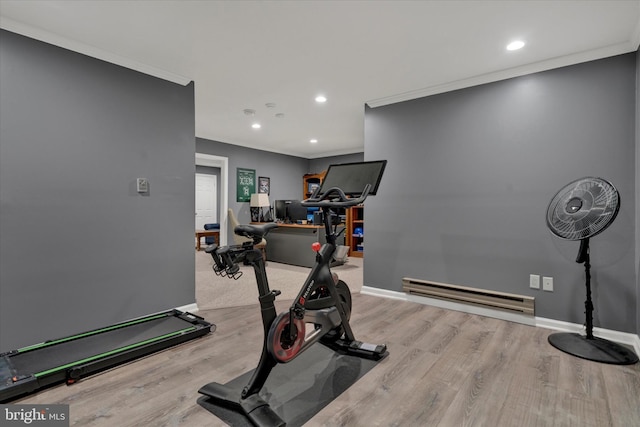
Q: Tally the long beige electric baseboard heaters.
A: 1